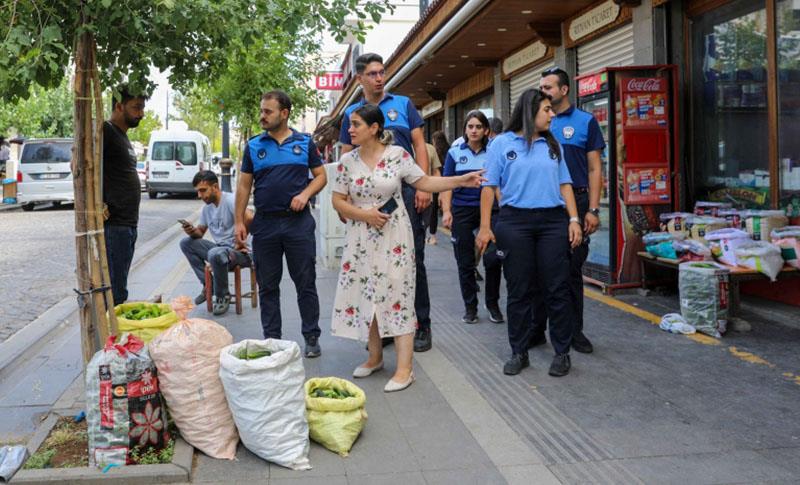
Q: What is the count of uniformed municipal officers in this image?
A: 5